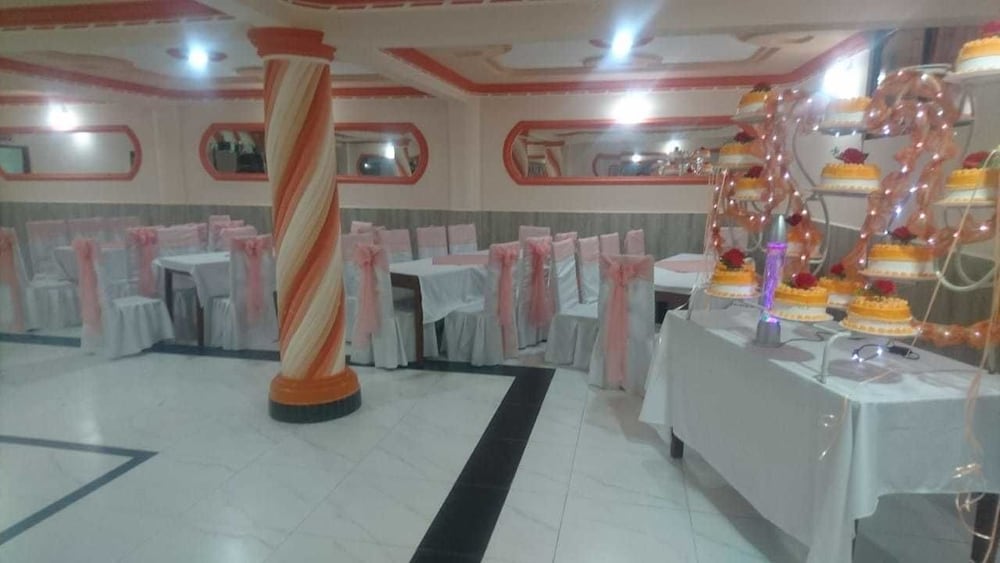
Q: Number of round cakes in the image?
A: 13